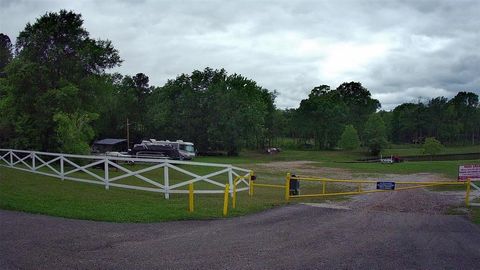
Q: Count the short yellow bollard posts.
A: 2